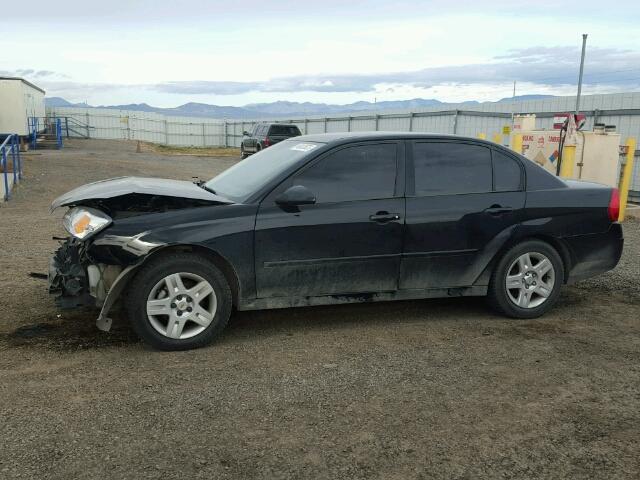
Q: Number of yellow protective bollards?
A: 5